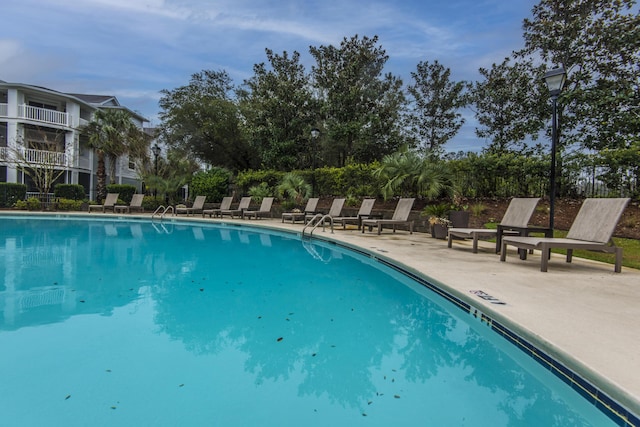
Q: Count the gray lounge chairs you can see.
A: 12